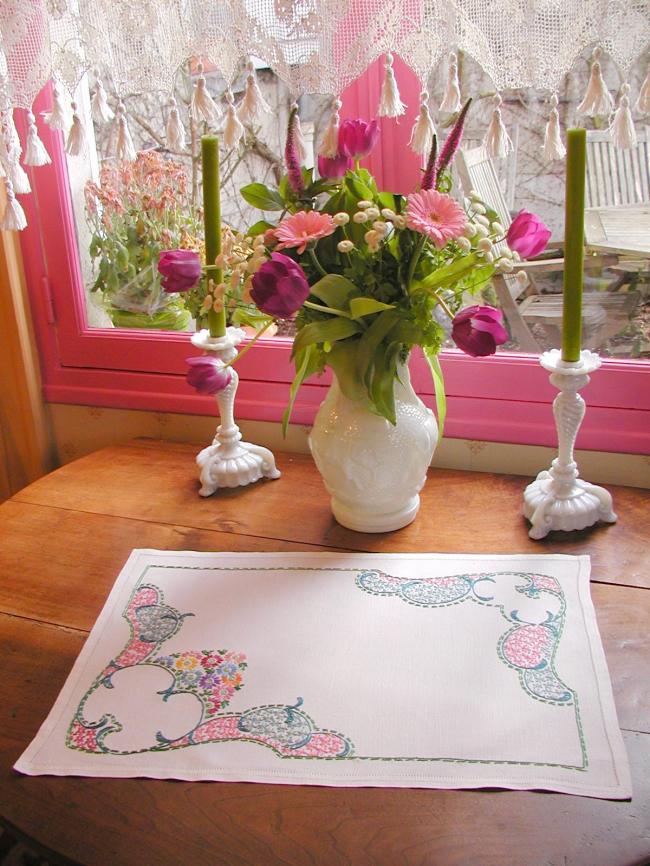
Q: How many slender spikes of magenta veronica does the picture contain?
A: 3